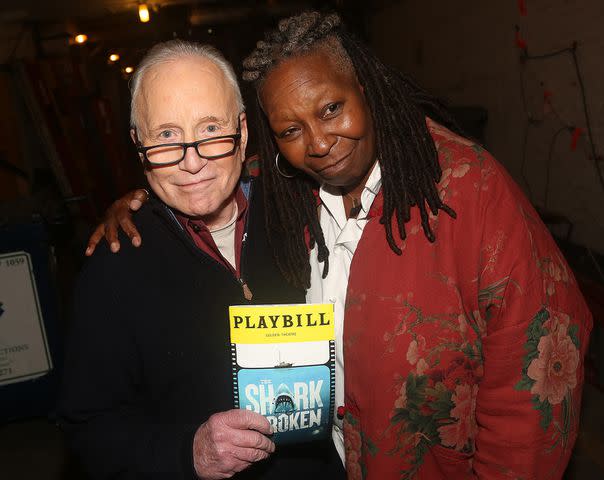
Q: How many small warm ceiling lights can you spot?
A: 4